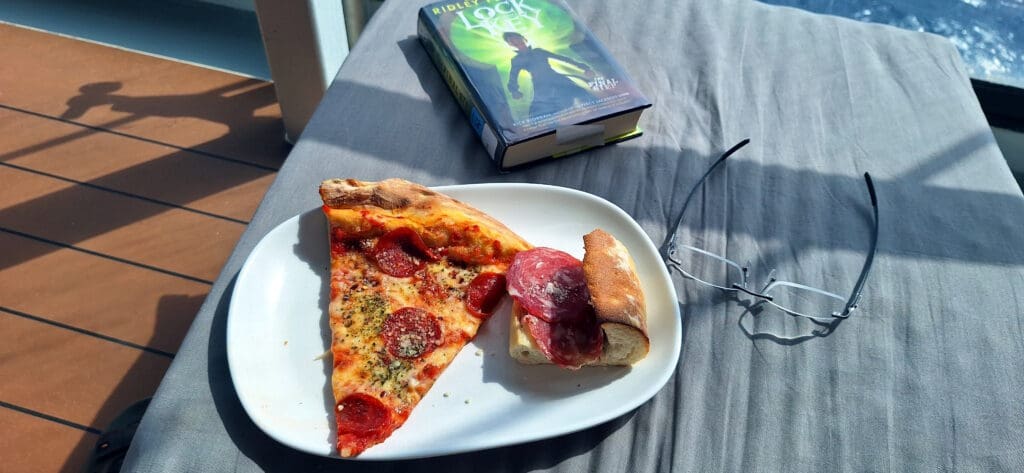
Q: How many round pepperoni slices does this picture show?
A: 4